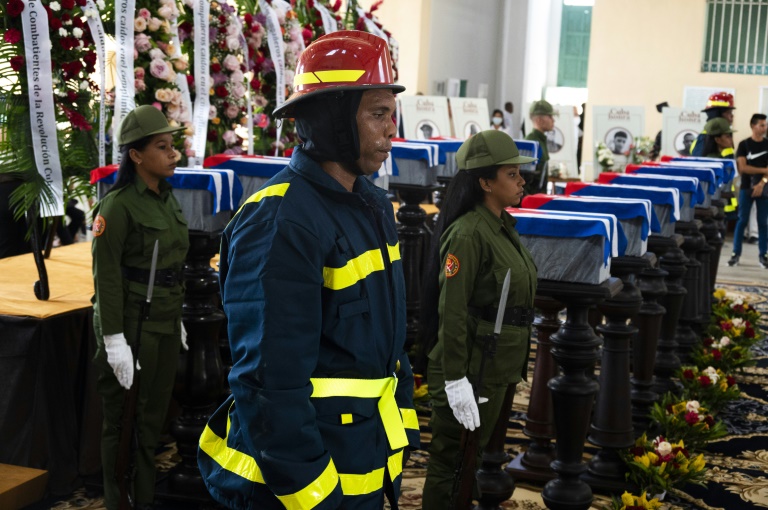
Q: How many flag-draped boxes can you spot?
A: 13